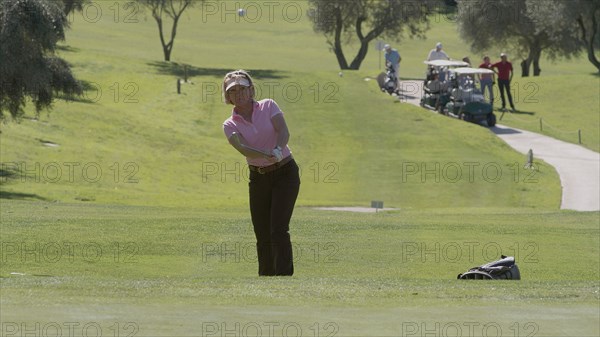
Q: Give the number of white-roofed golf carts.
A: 2